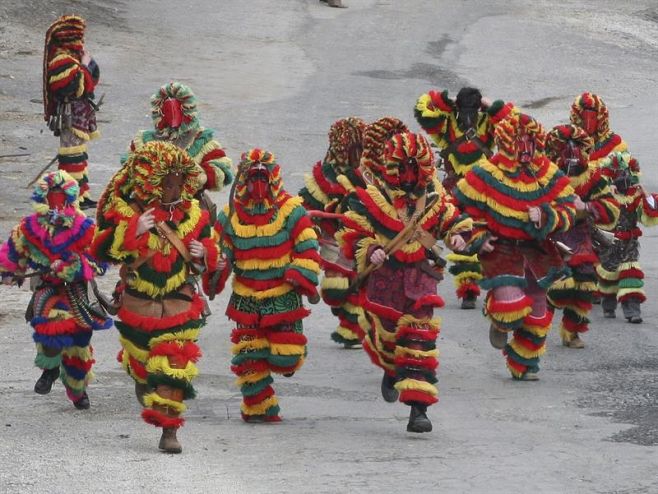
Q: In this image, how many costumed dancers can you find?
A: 13